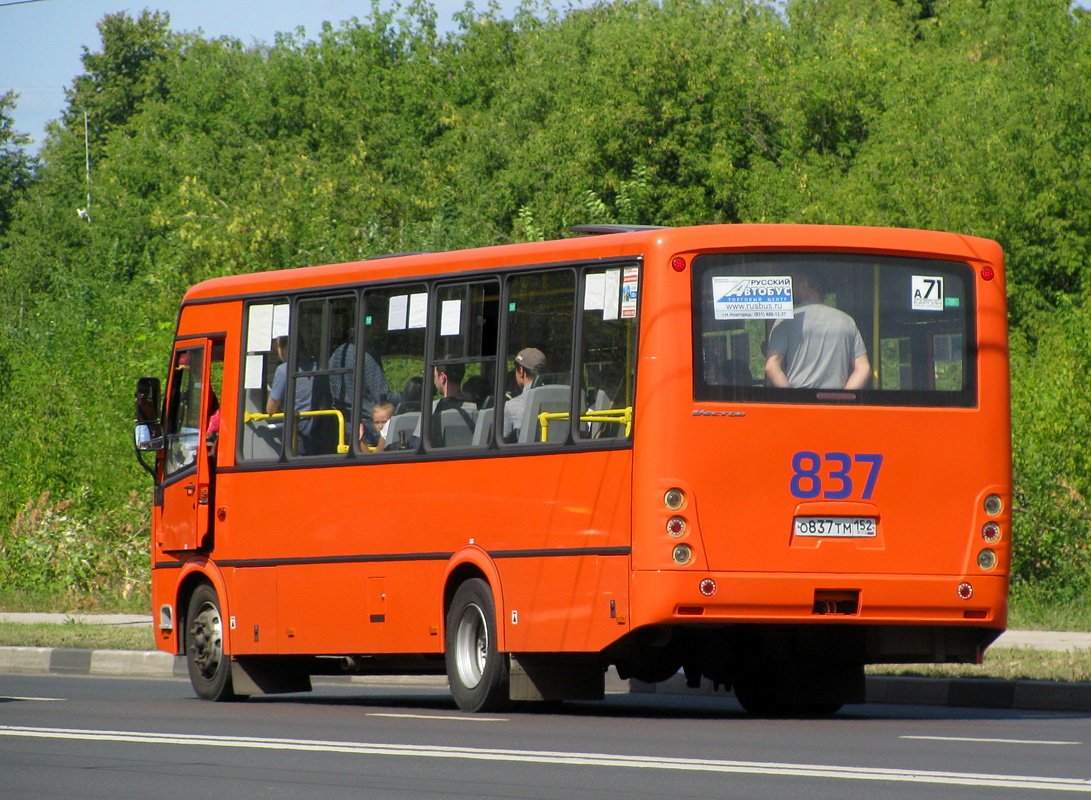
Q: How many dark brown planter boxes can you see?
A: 0